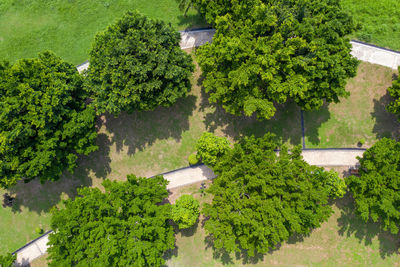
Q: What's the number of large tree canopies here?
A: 6